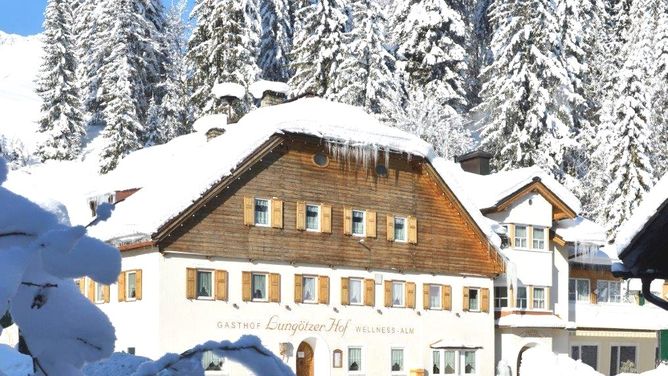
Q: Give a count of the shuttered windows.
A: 14